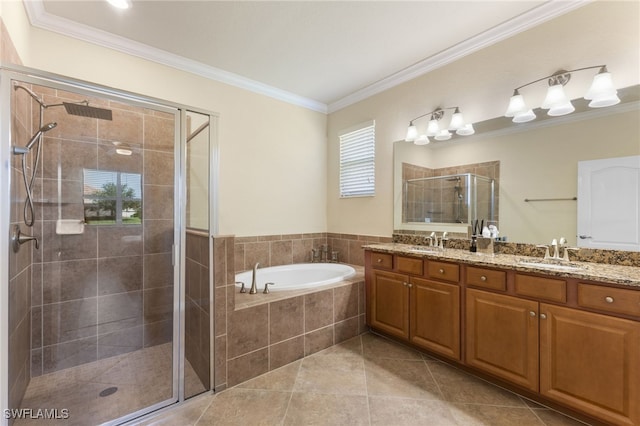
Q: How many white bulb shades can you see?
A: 6